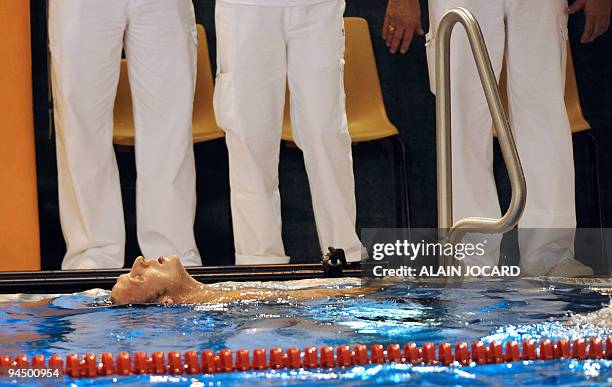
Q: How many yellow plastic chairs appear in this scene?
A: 3